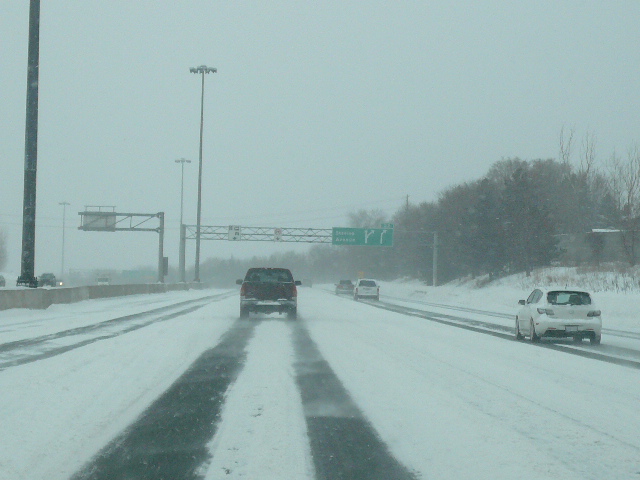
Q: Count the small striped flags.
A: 0